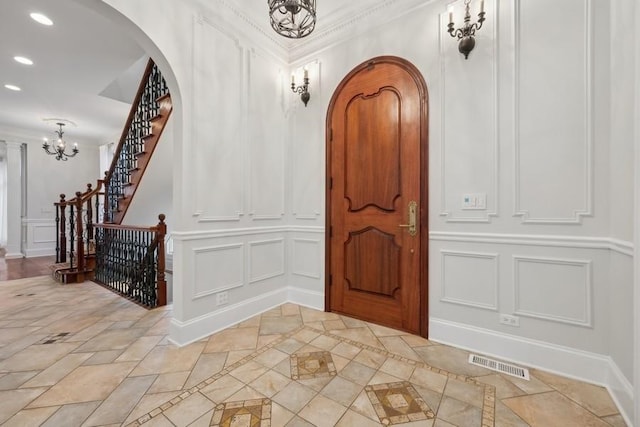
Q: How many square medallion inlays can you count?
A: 3